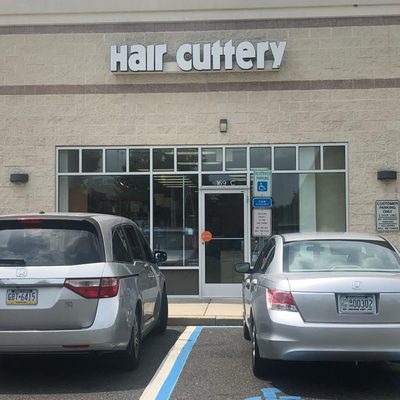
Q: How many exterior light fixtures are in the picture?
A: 3